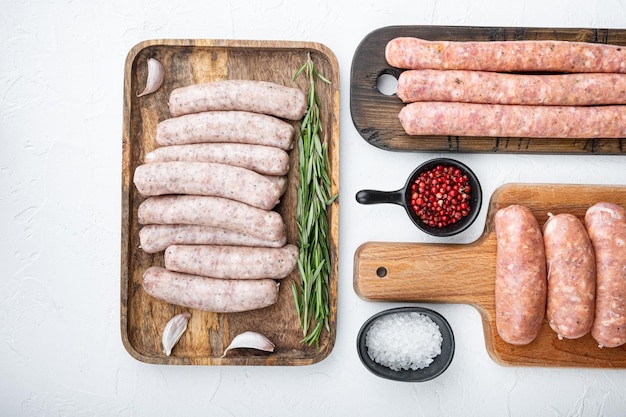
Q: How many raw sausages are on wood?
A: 14